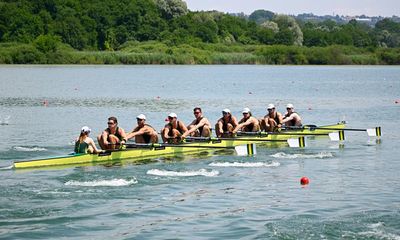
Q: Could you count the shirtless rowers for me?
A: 0